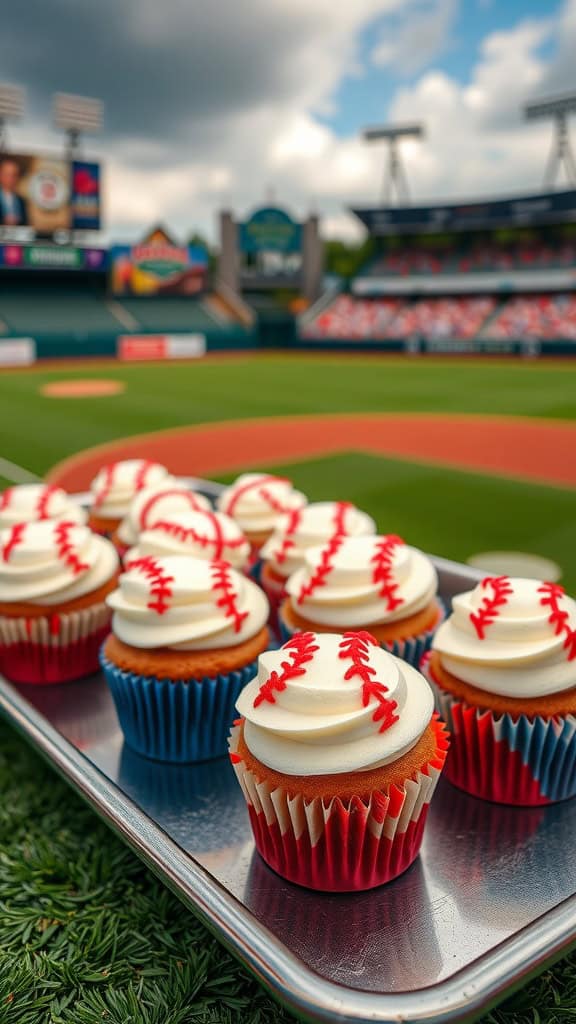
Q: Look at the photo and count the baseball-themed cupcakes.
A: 11